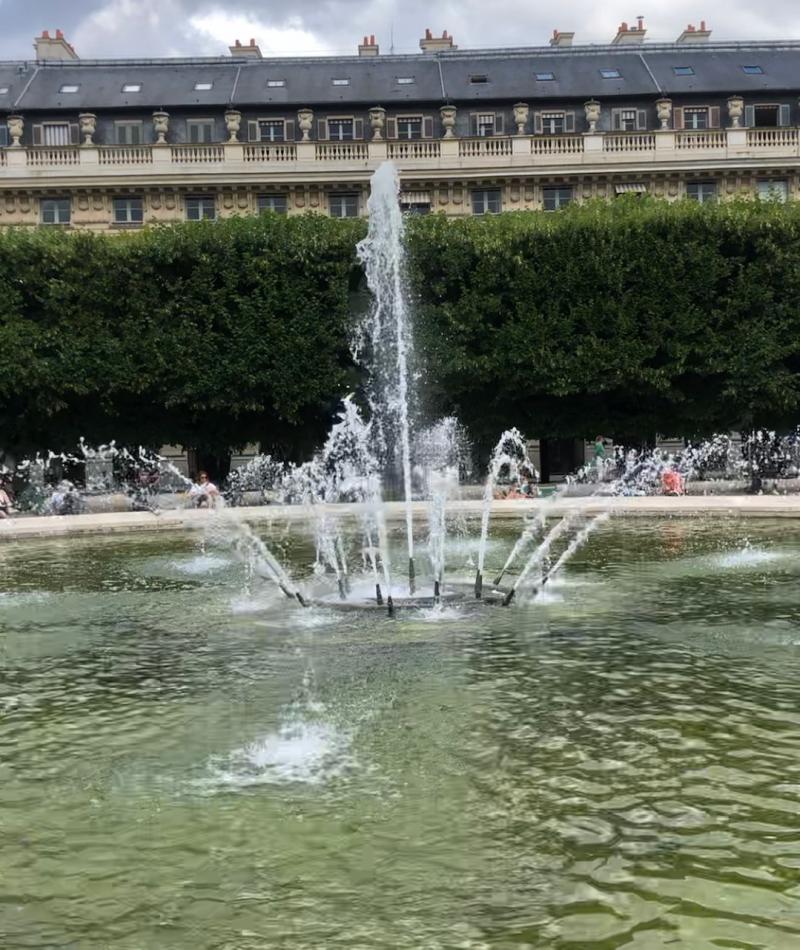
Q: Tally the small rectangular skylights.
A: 12